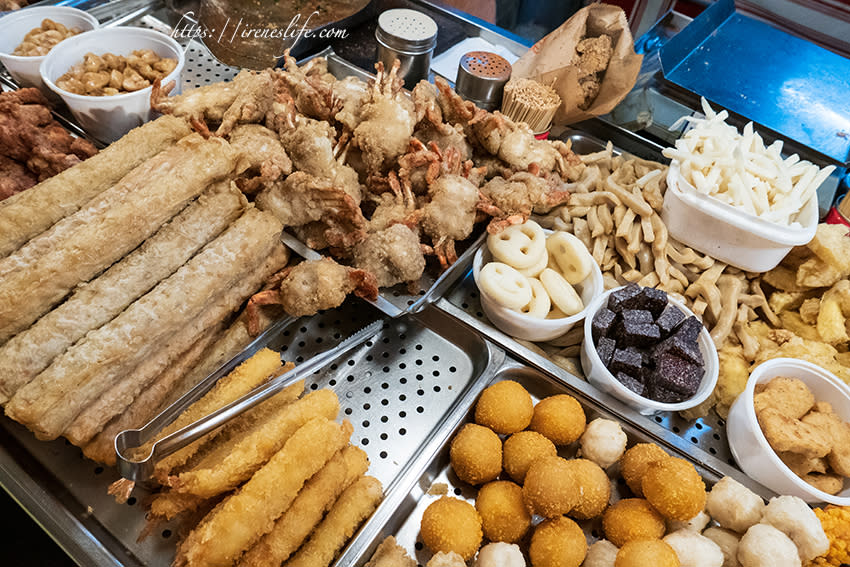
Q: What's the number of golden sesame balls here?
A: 13